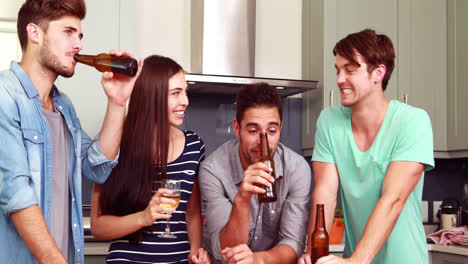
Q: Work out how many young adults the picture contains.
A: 4